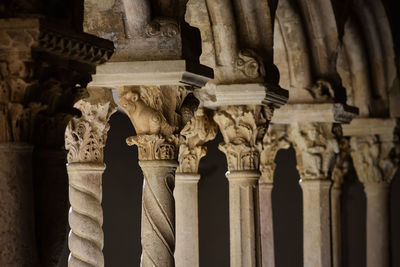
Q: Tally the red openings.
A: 0